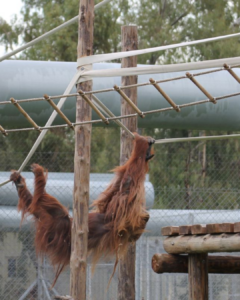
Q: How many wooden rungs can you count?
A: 8